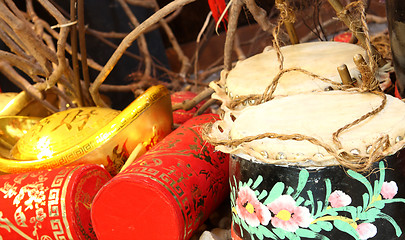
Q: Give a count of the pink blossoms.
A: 5